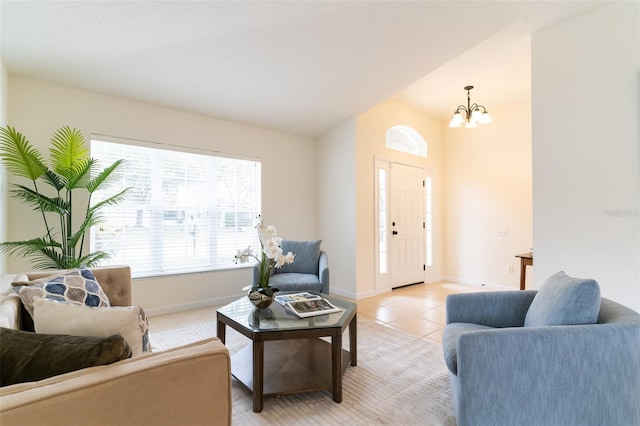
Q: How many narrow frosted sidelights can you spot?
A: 2